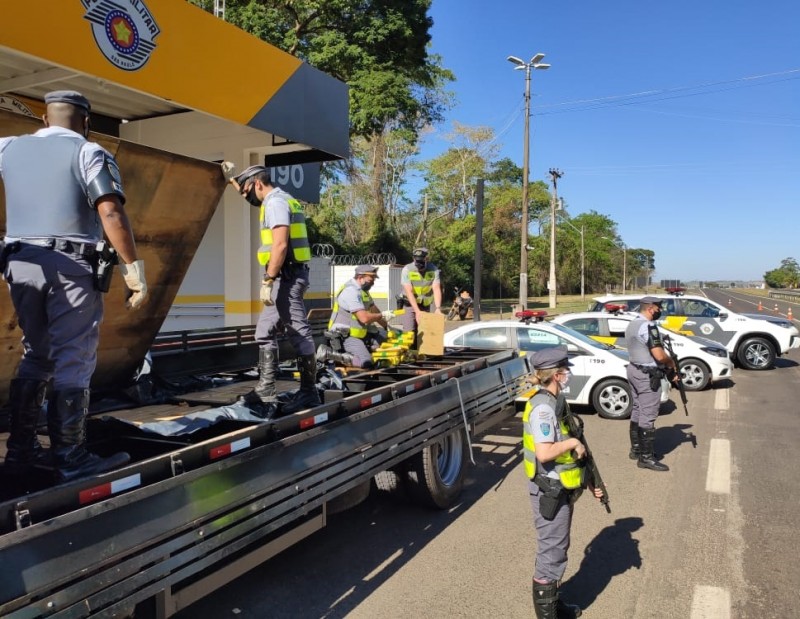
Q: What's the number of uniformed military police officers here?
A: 6